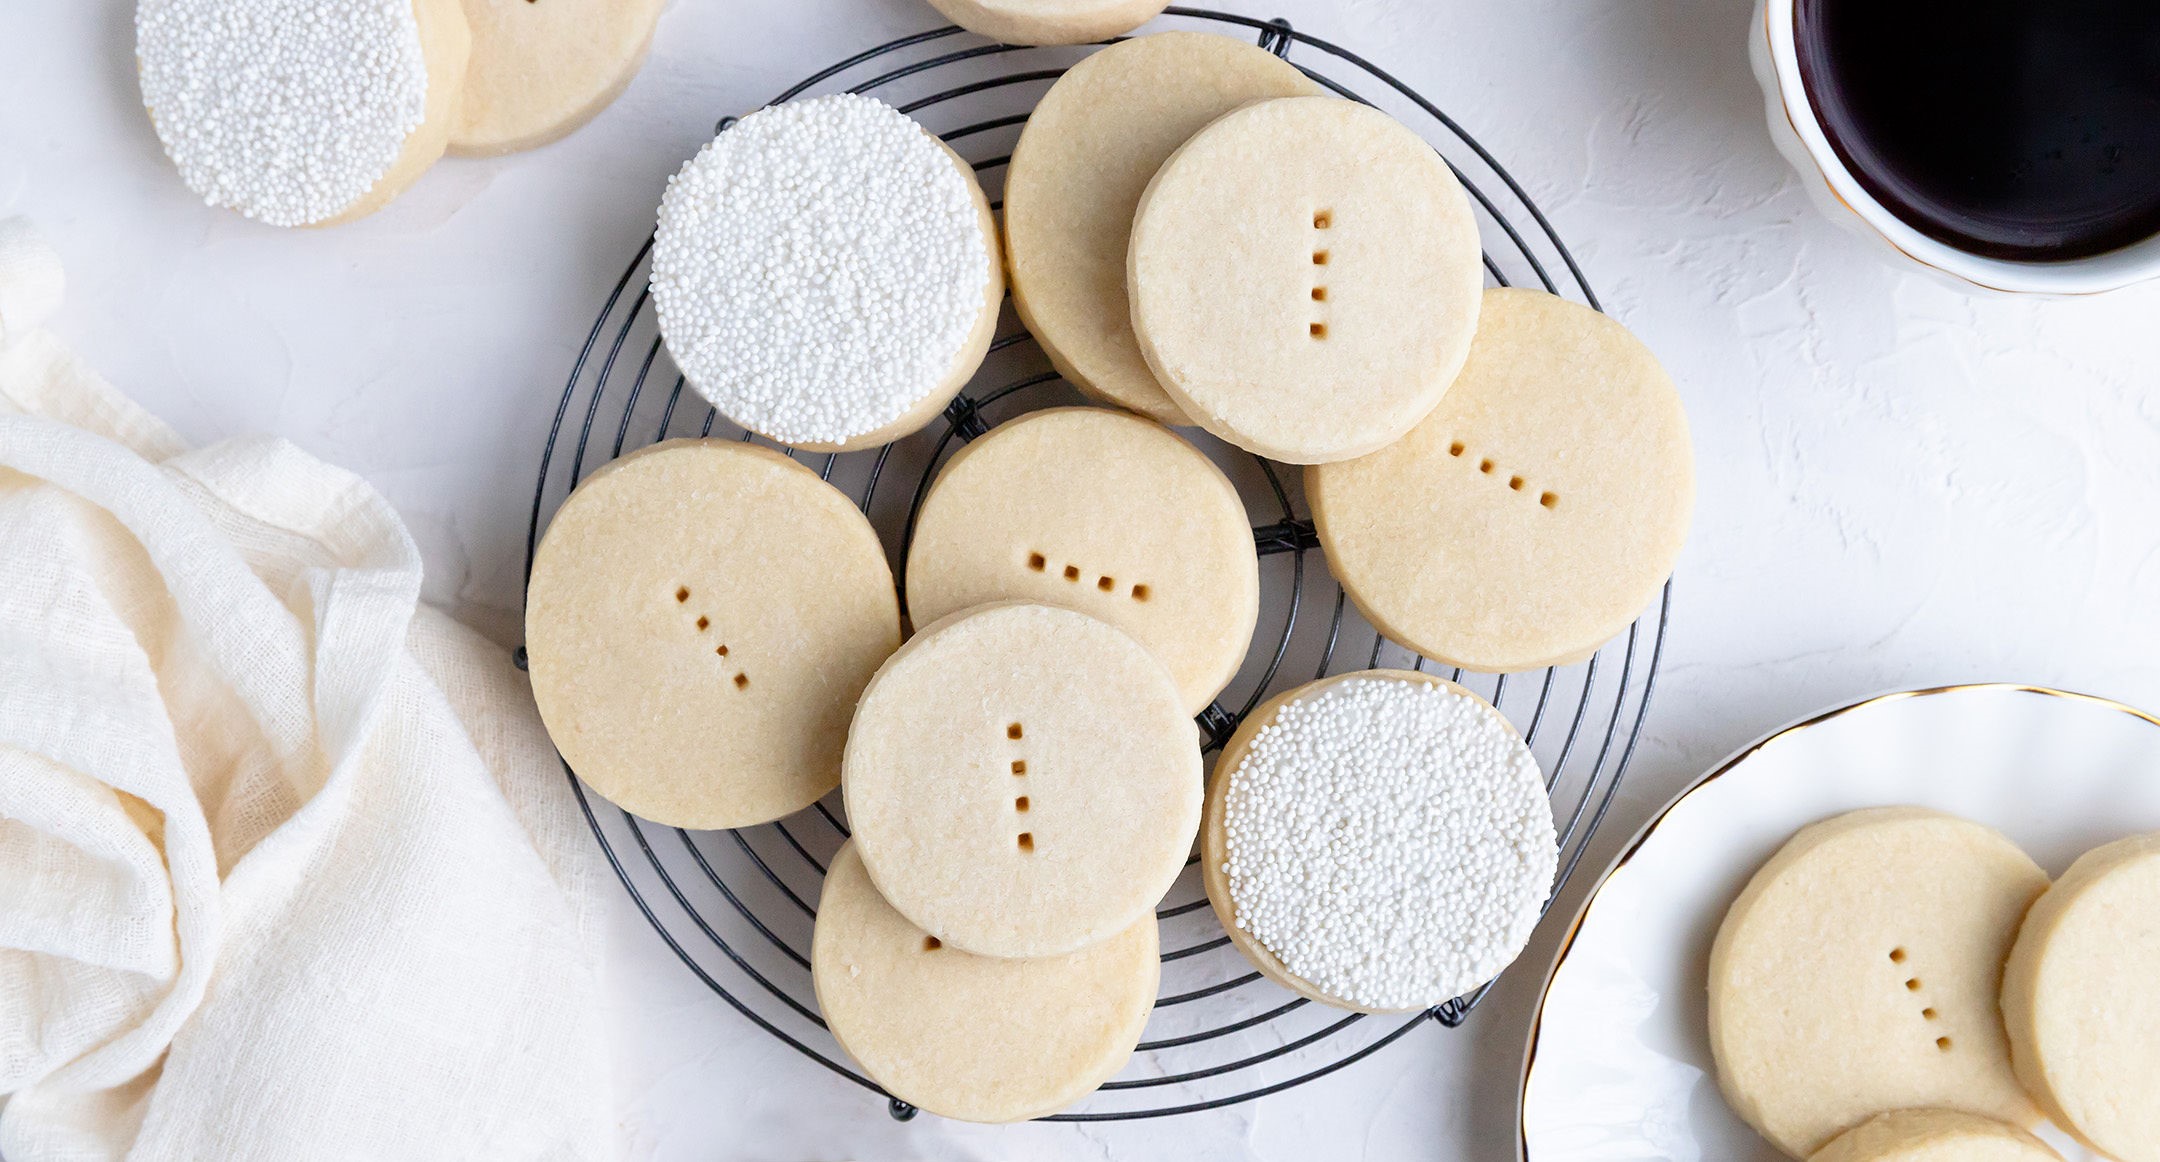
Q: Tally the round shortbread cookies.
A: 15